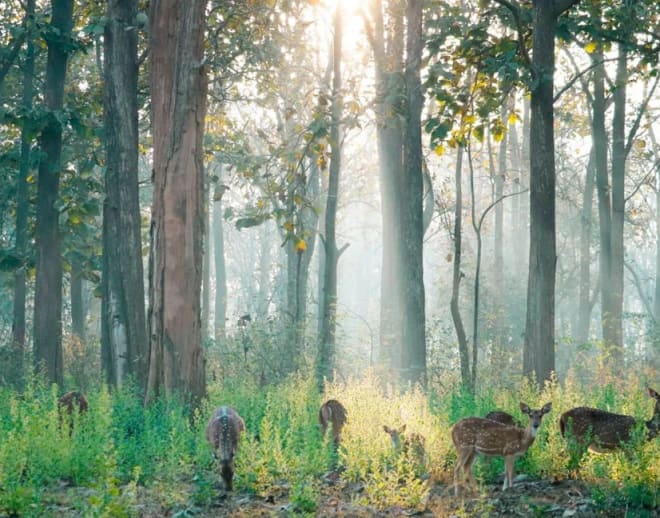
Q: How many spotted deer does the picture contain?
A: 7